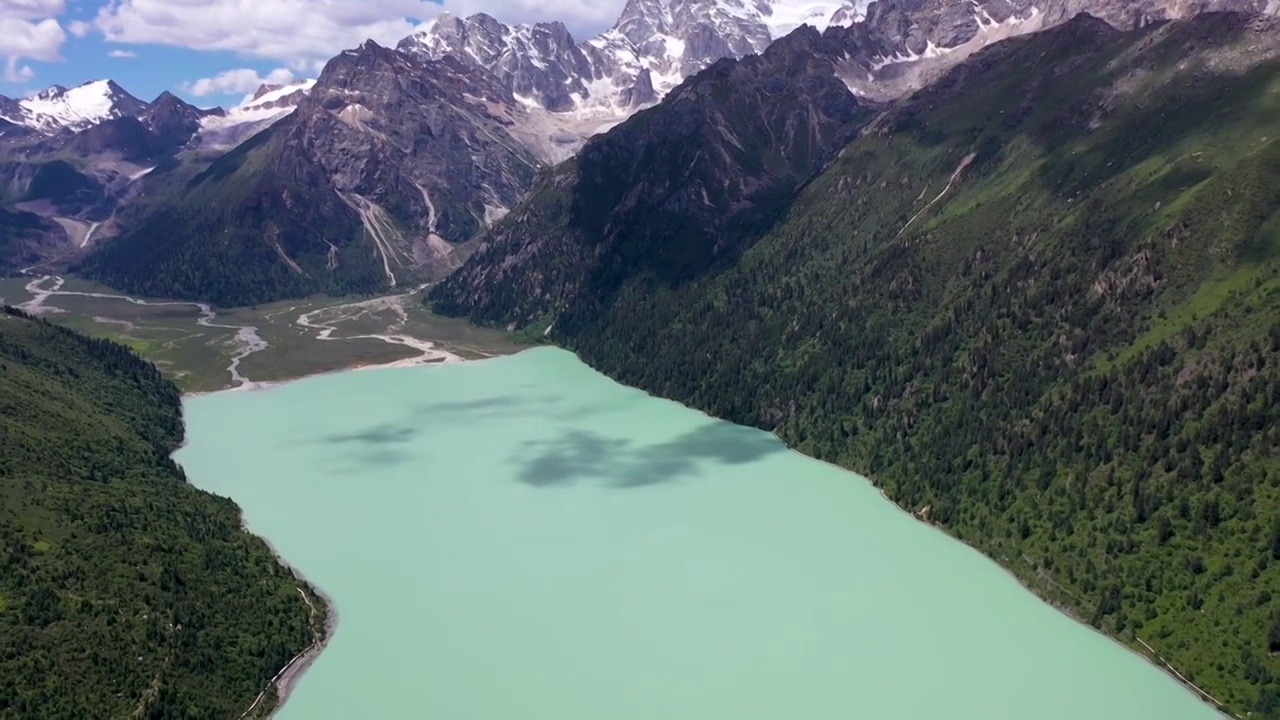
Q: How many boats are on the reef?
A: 0